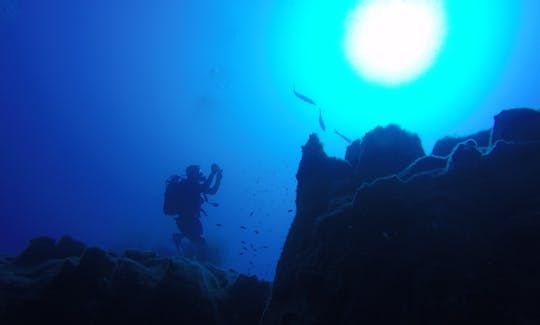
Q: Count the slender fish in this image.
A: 3